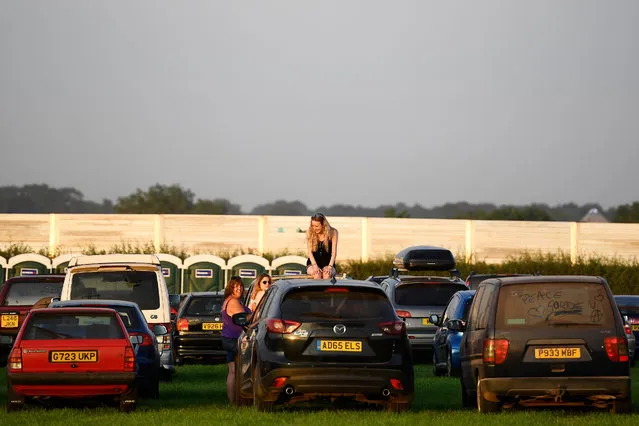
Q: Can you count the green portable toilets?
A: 7